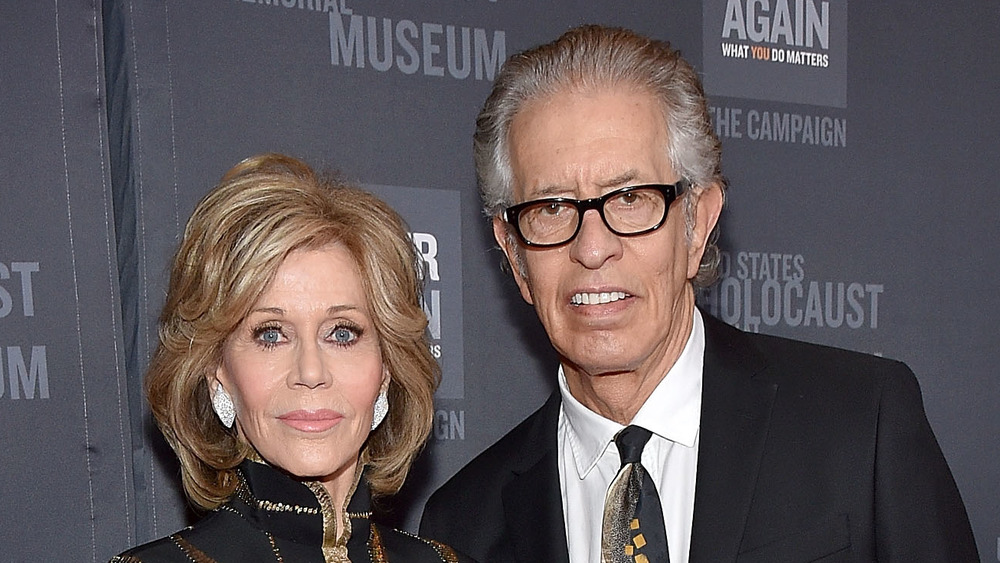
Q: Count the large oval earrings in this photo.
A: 2